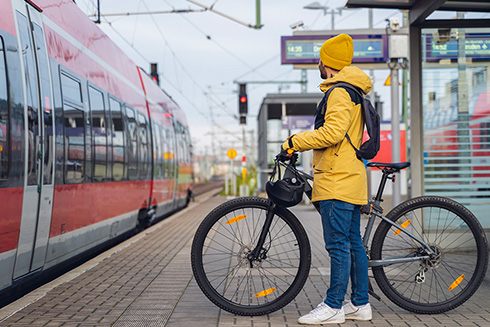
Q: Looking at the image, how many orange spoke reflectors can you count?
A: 4